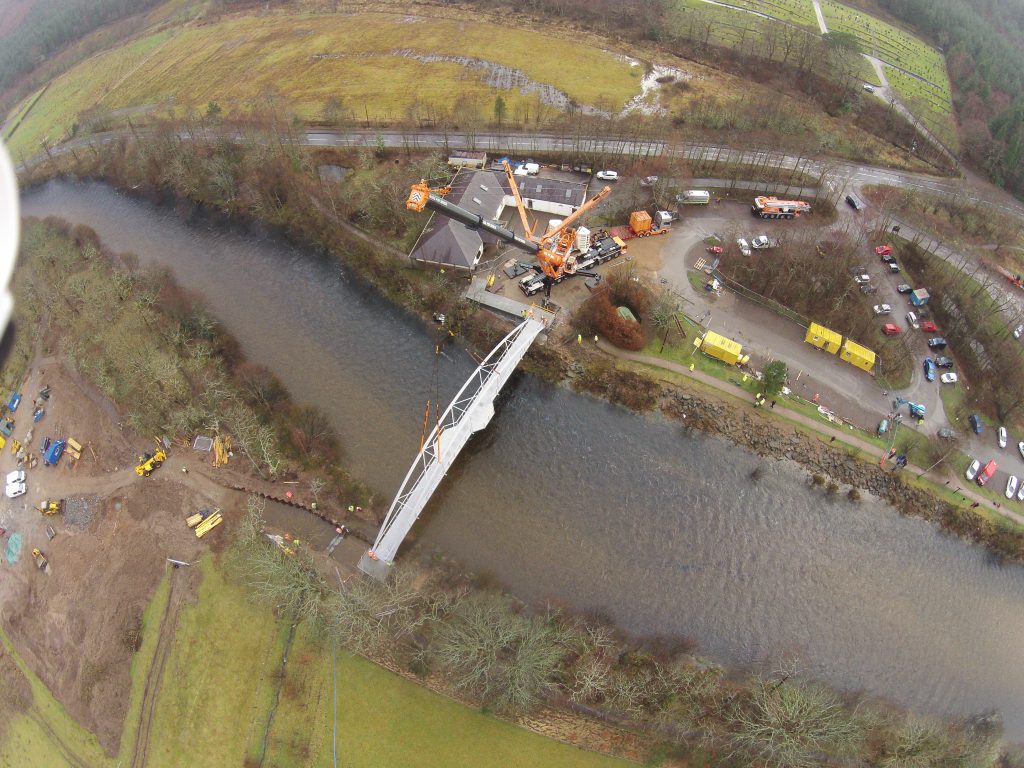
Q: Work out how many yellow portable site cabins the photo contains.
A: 3